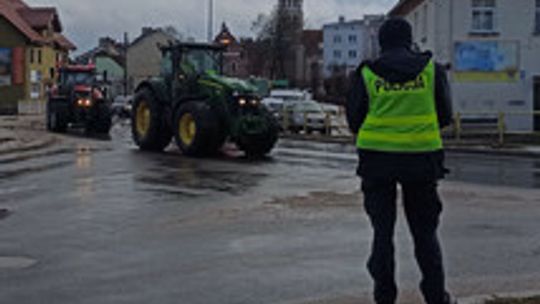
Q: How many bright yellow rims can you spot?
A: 2